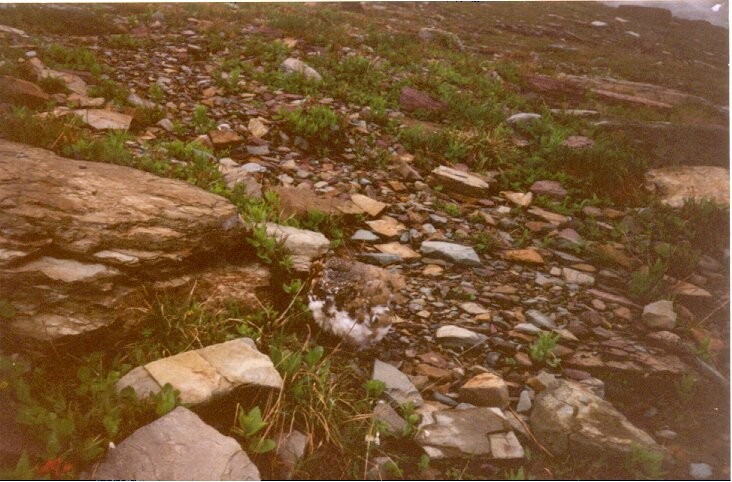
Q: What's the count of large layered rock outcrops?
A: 1